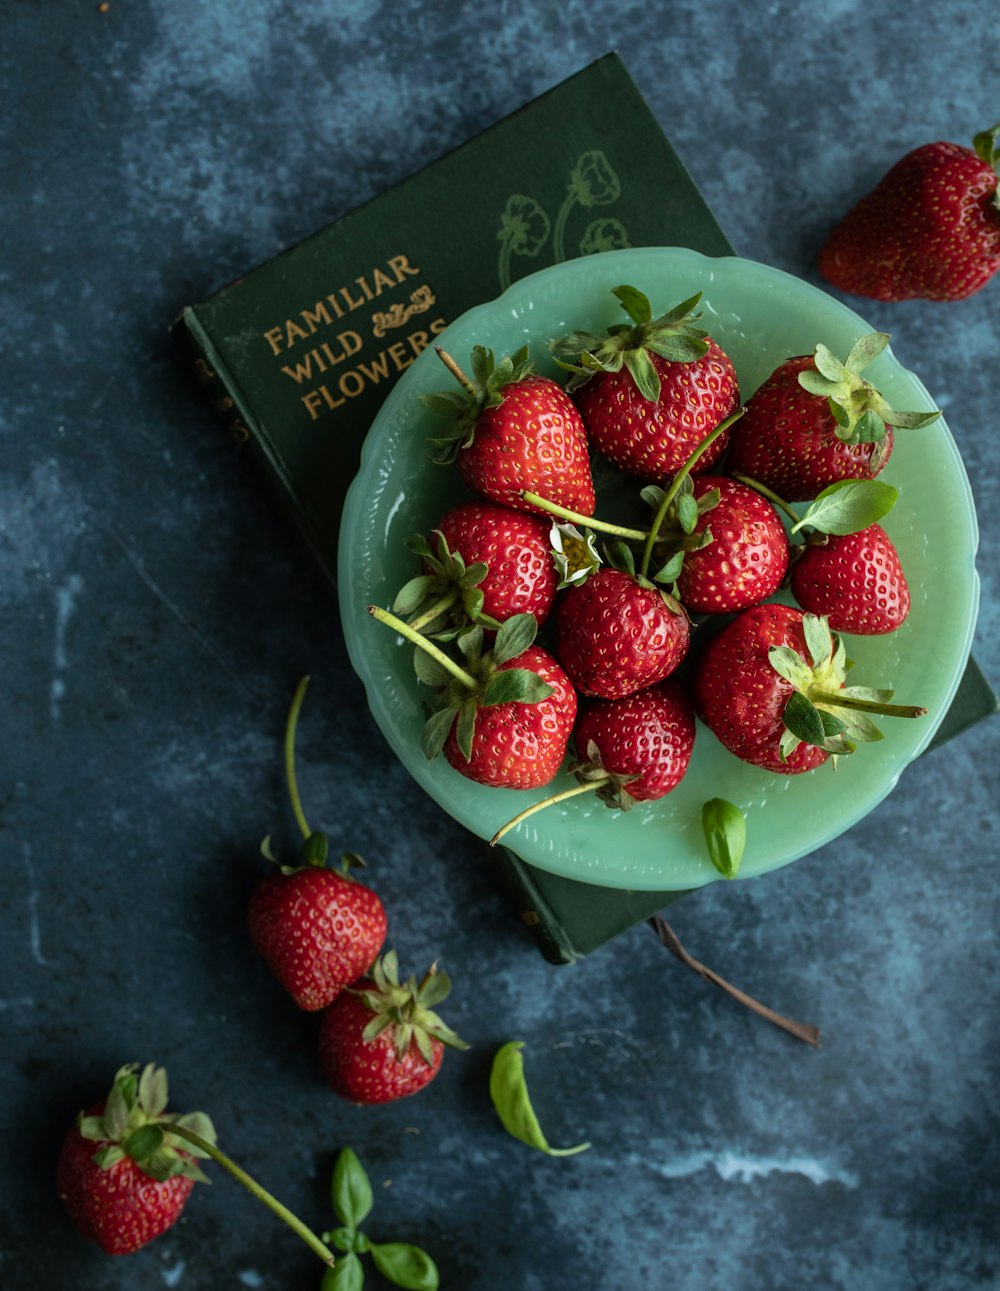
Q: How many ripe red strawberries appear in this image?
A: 14